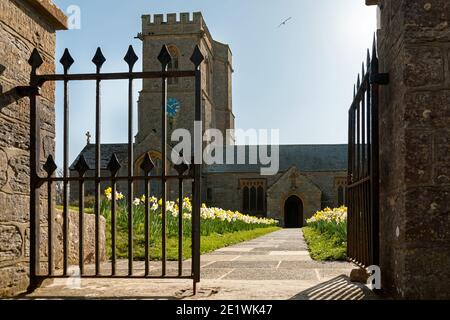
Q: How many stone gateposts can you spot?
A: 2